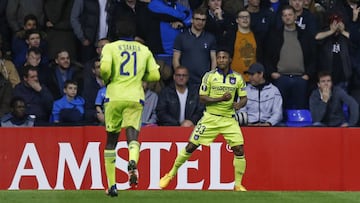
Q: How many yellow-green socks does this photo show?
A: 4